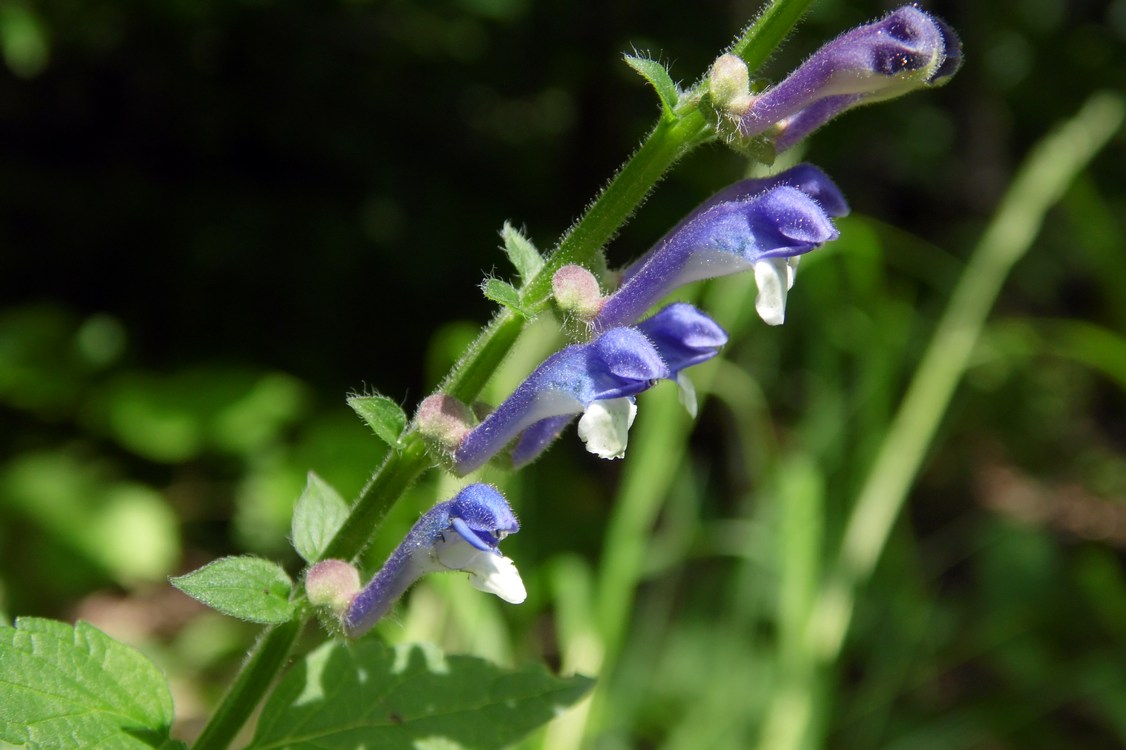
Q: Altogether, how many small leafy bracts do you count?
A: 6